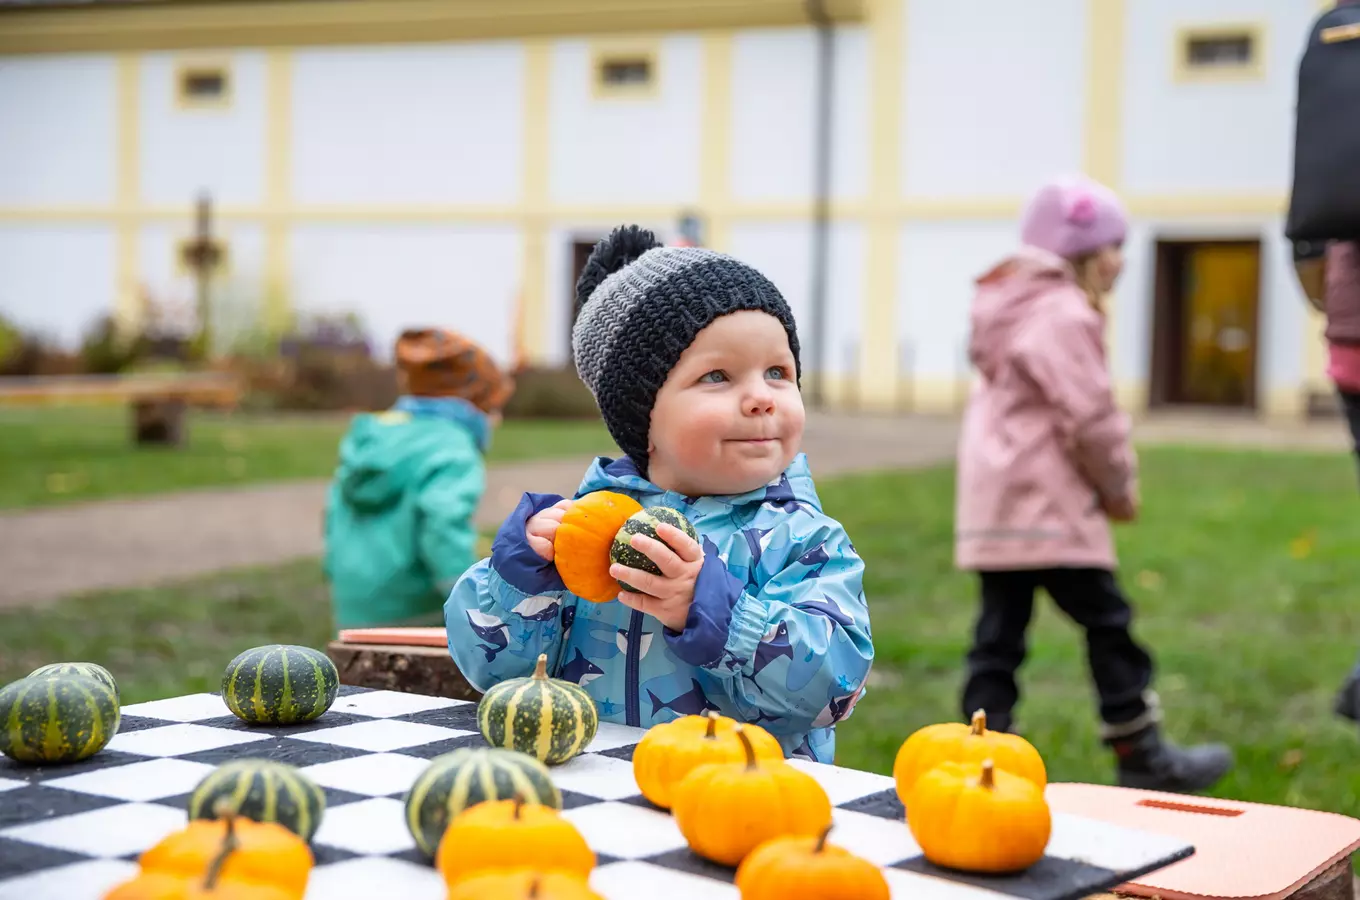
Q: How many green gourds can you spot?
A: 7